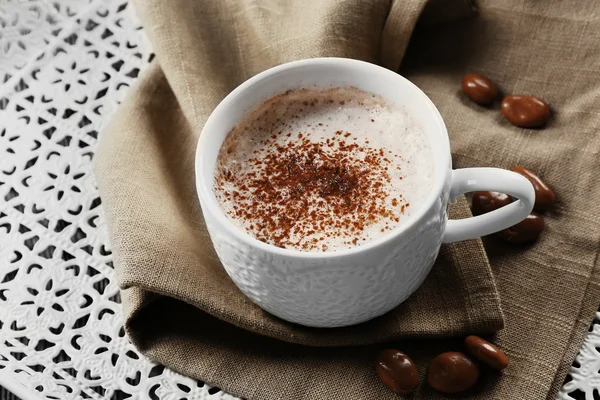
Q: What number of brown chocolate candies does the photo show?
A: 8